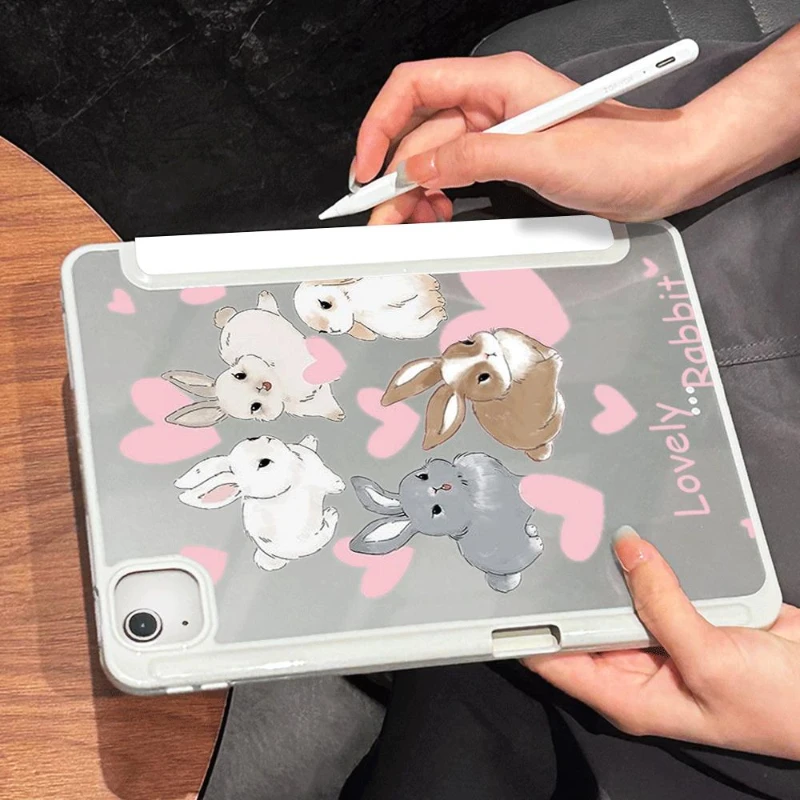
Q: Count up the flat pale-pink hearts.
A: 12